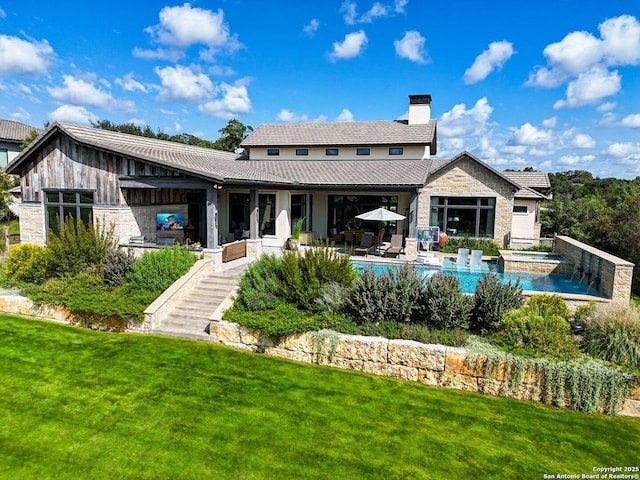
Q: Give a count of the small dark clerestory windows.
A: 5